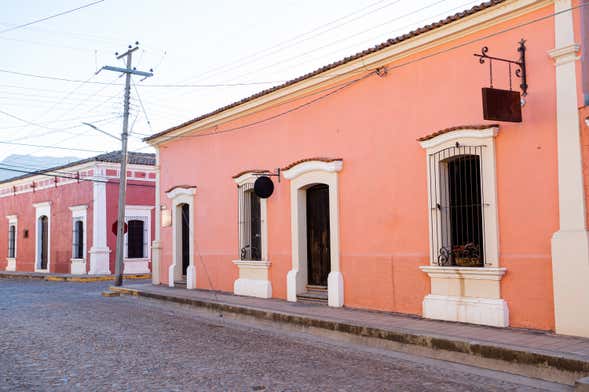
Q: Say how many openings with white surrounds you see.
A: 8